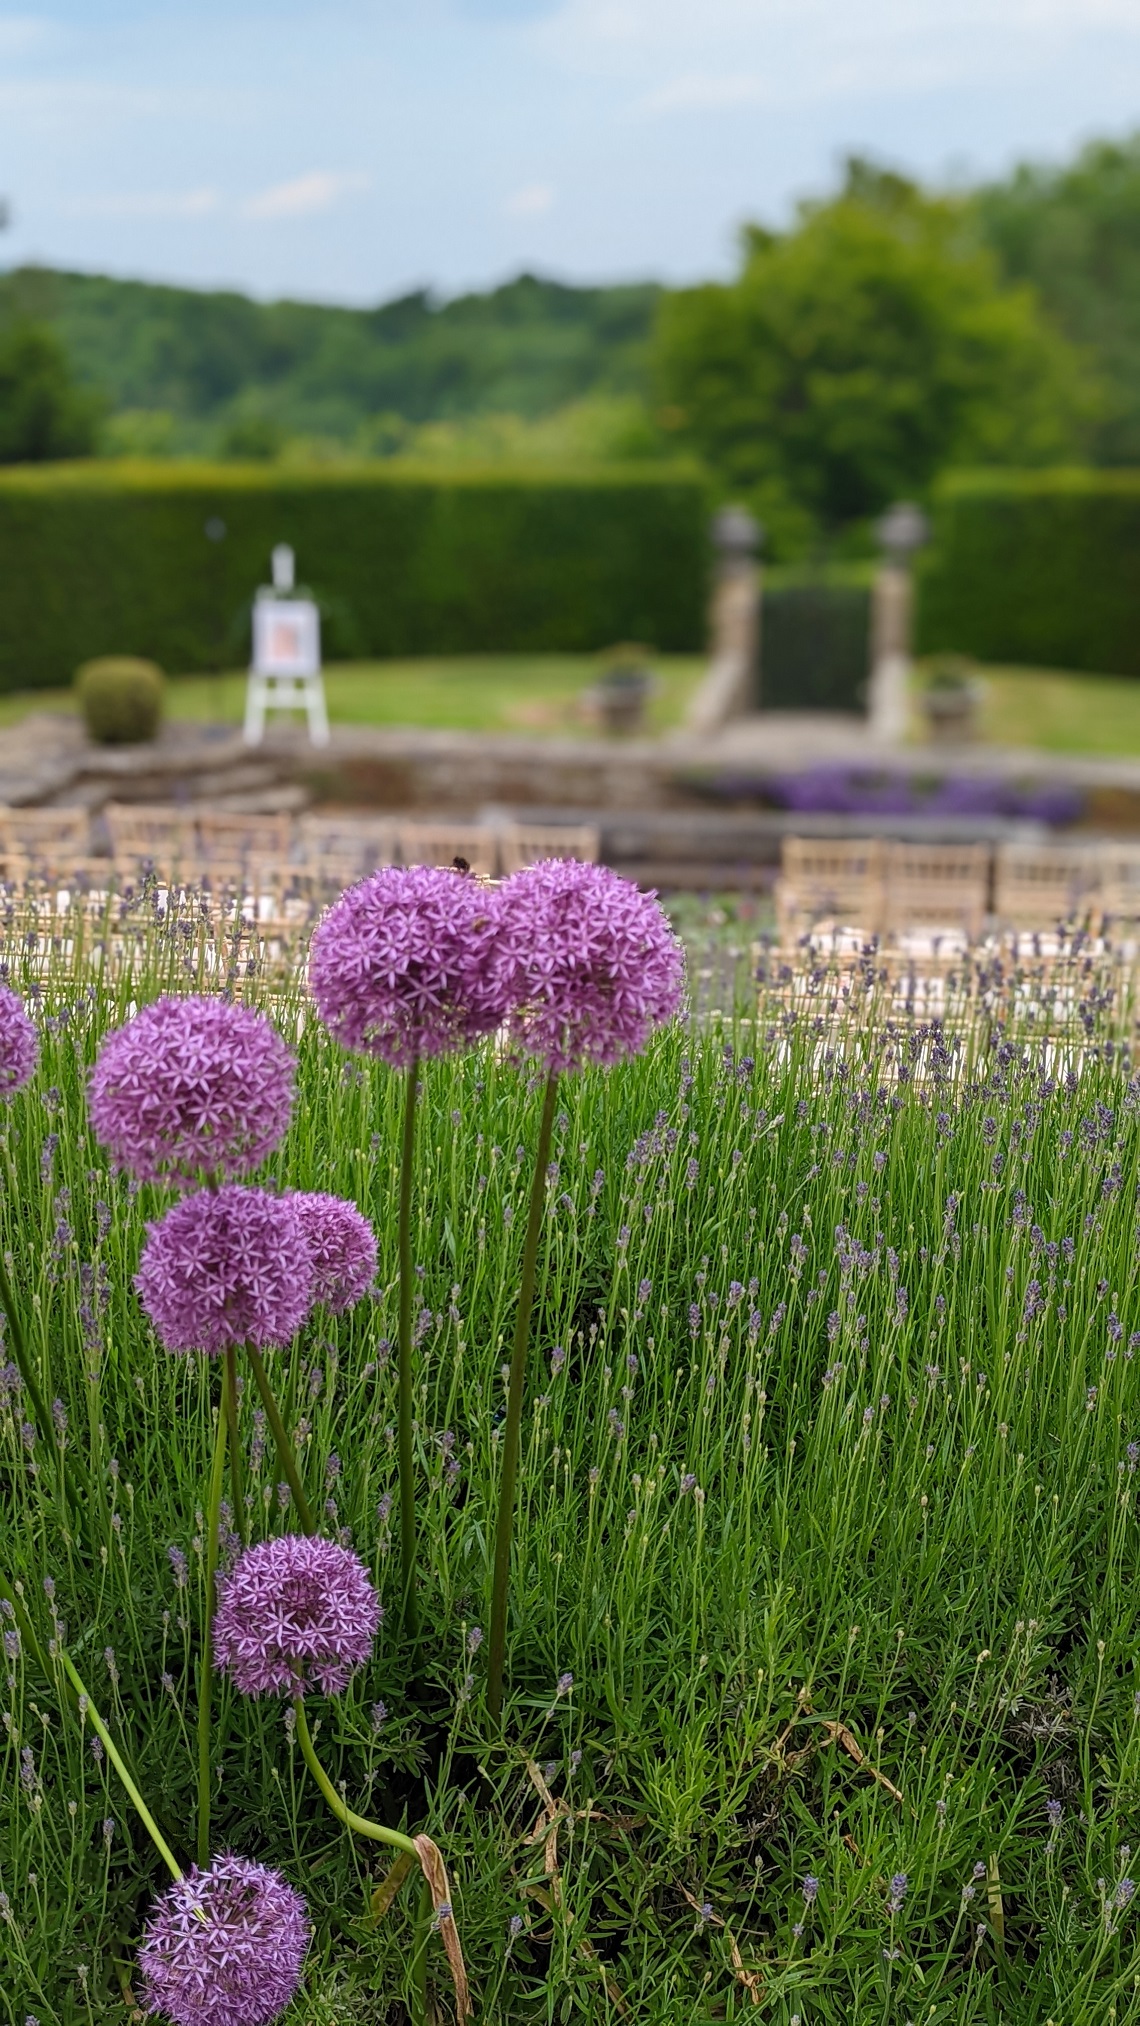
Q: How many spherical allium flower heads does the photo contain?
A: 8